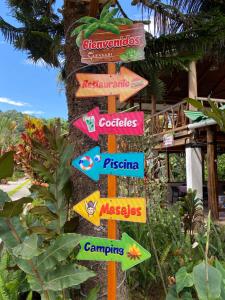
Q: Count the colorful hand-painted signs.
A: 6